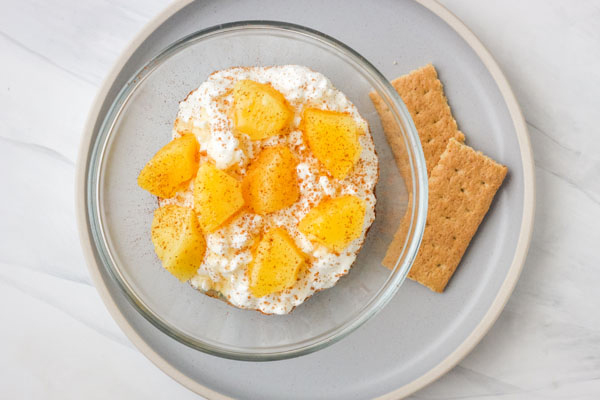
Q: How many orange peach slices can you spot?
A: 8